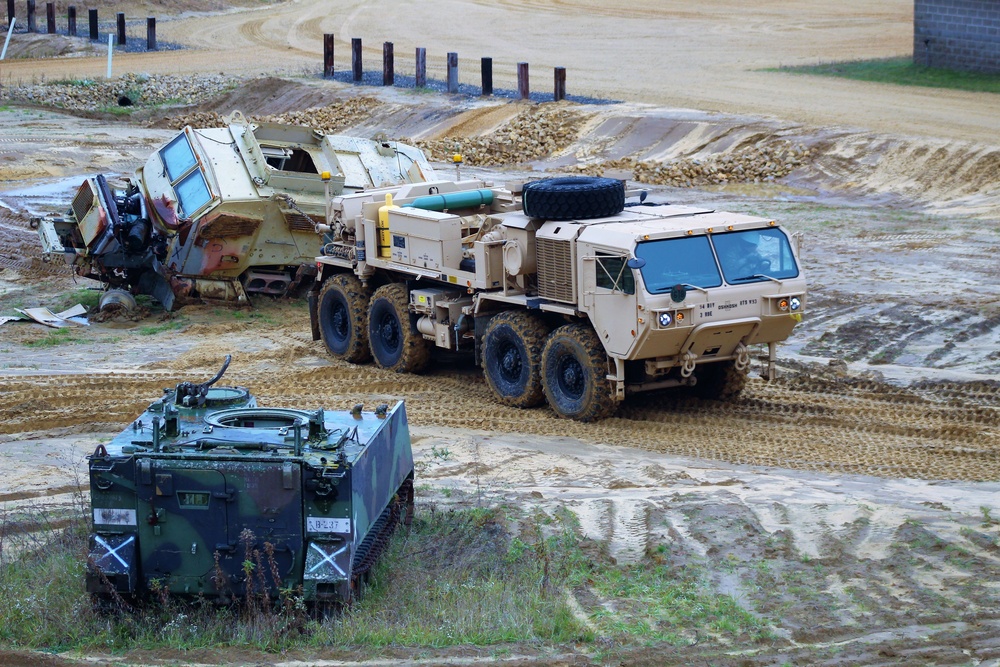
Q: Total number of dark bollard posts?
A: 15